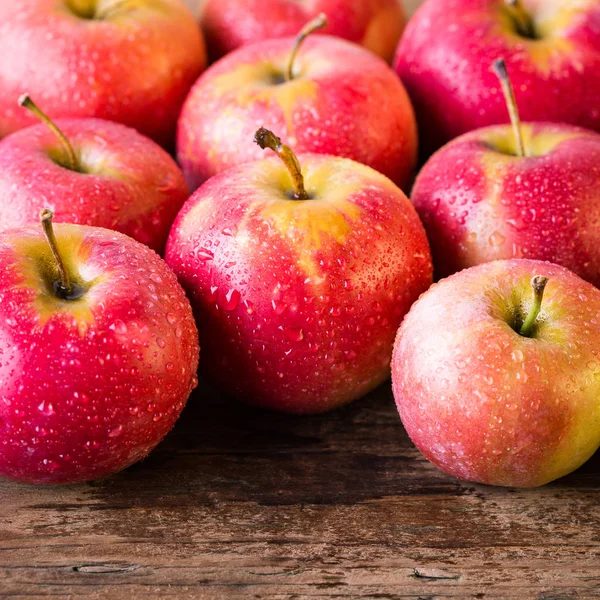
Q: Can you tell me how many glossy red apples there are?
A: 9